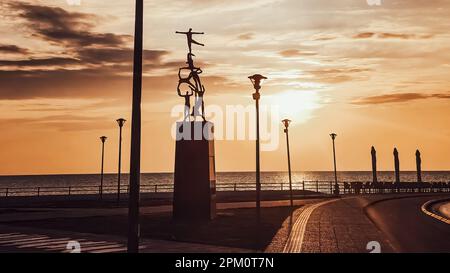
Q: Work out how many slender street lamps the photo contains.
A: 5